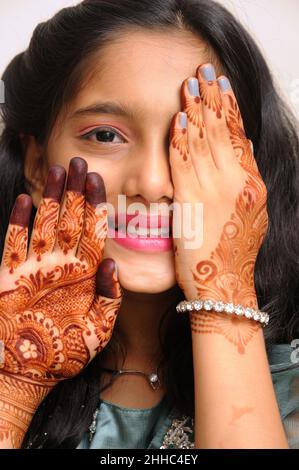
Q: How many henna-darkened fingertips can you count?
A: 5